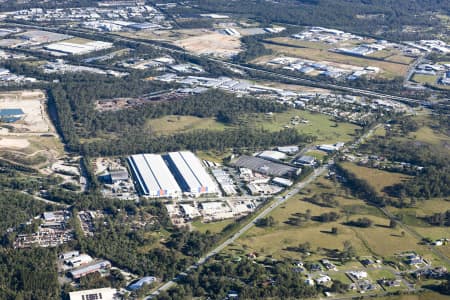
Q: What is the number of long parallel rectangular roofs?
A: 2